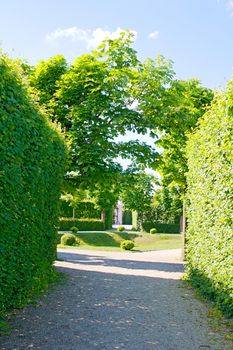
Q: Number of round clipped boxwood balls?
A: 5